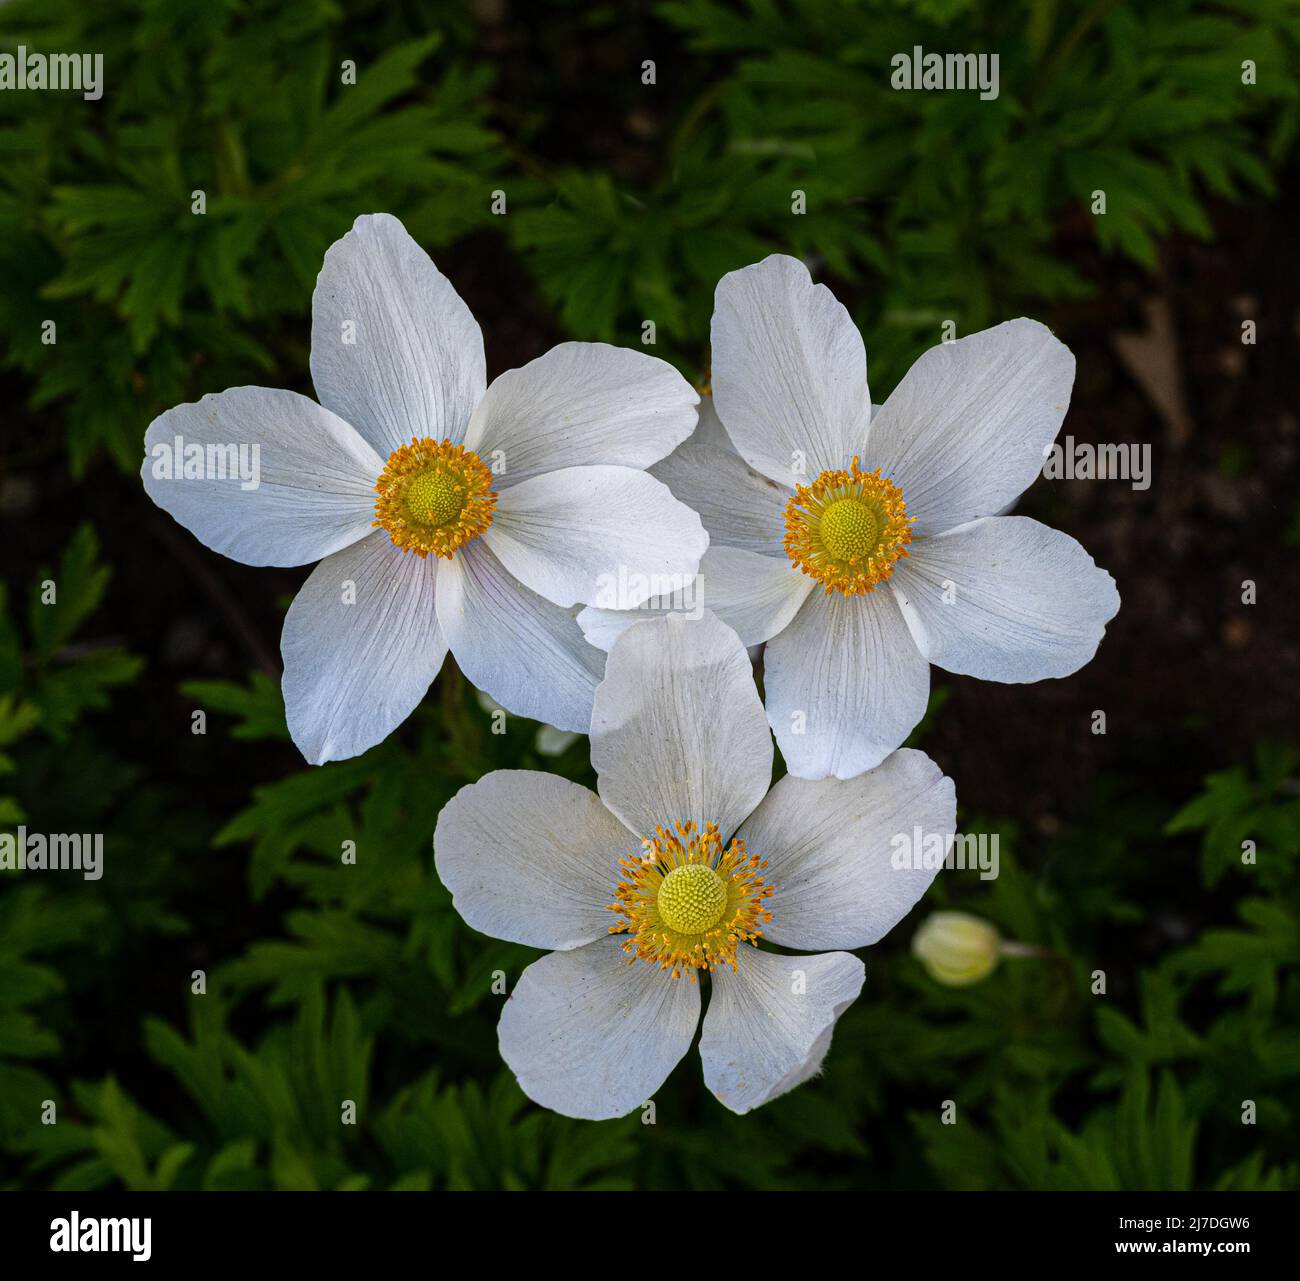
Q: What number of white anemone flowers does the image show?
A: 3